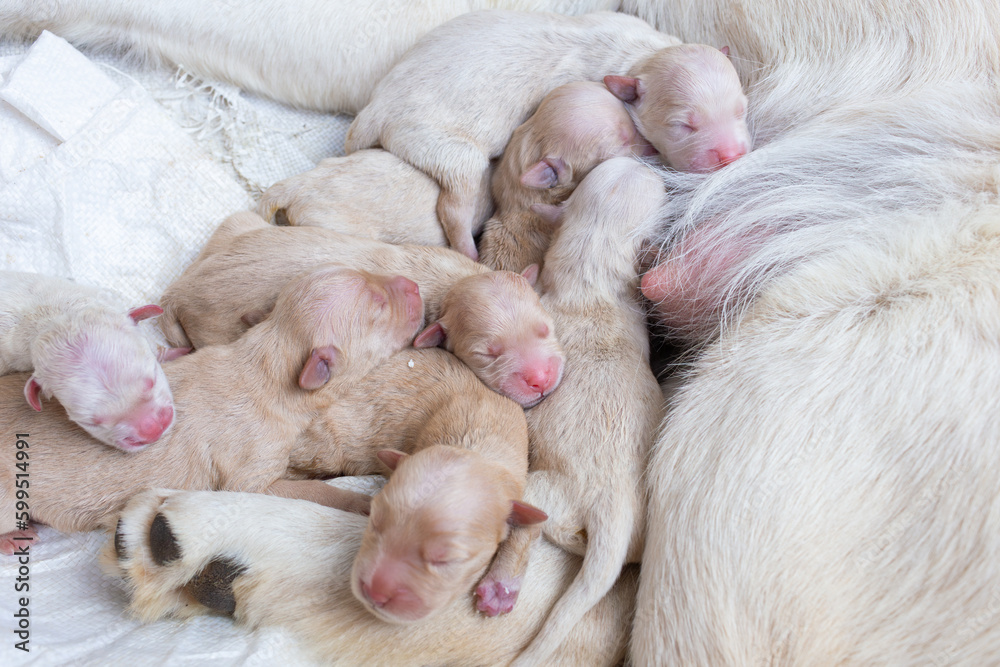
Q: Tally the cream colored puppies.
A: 8